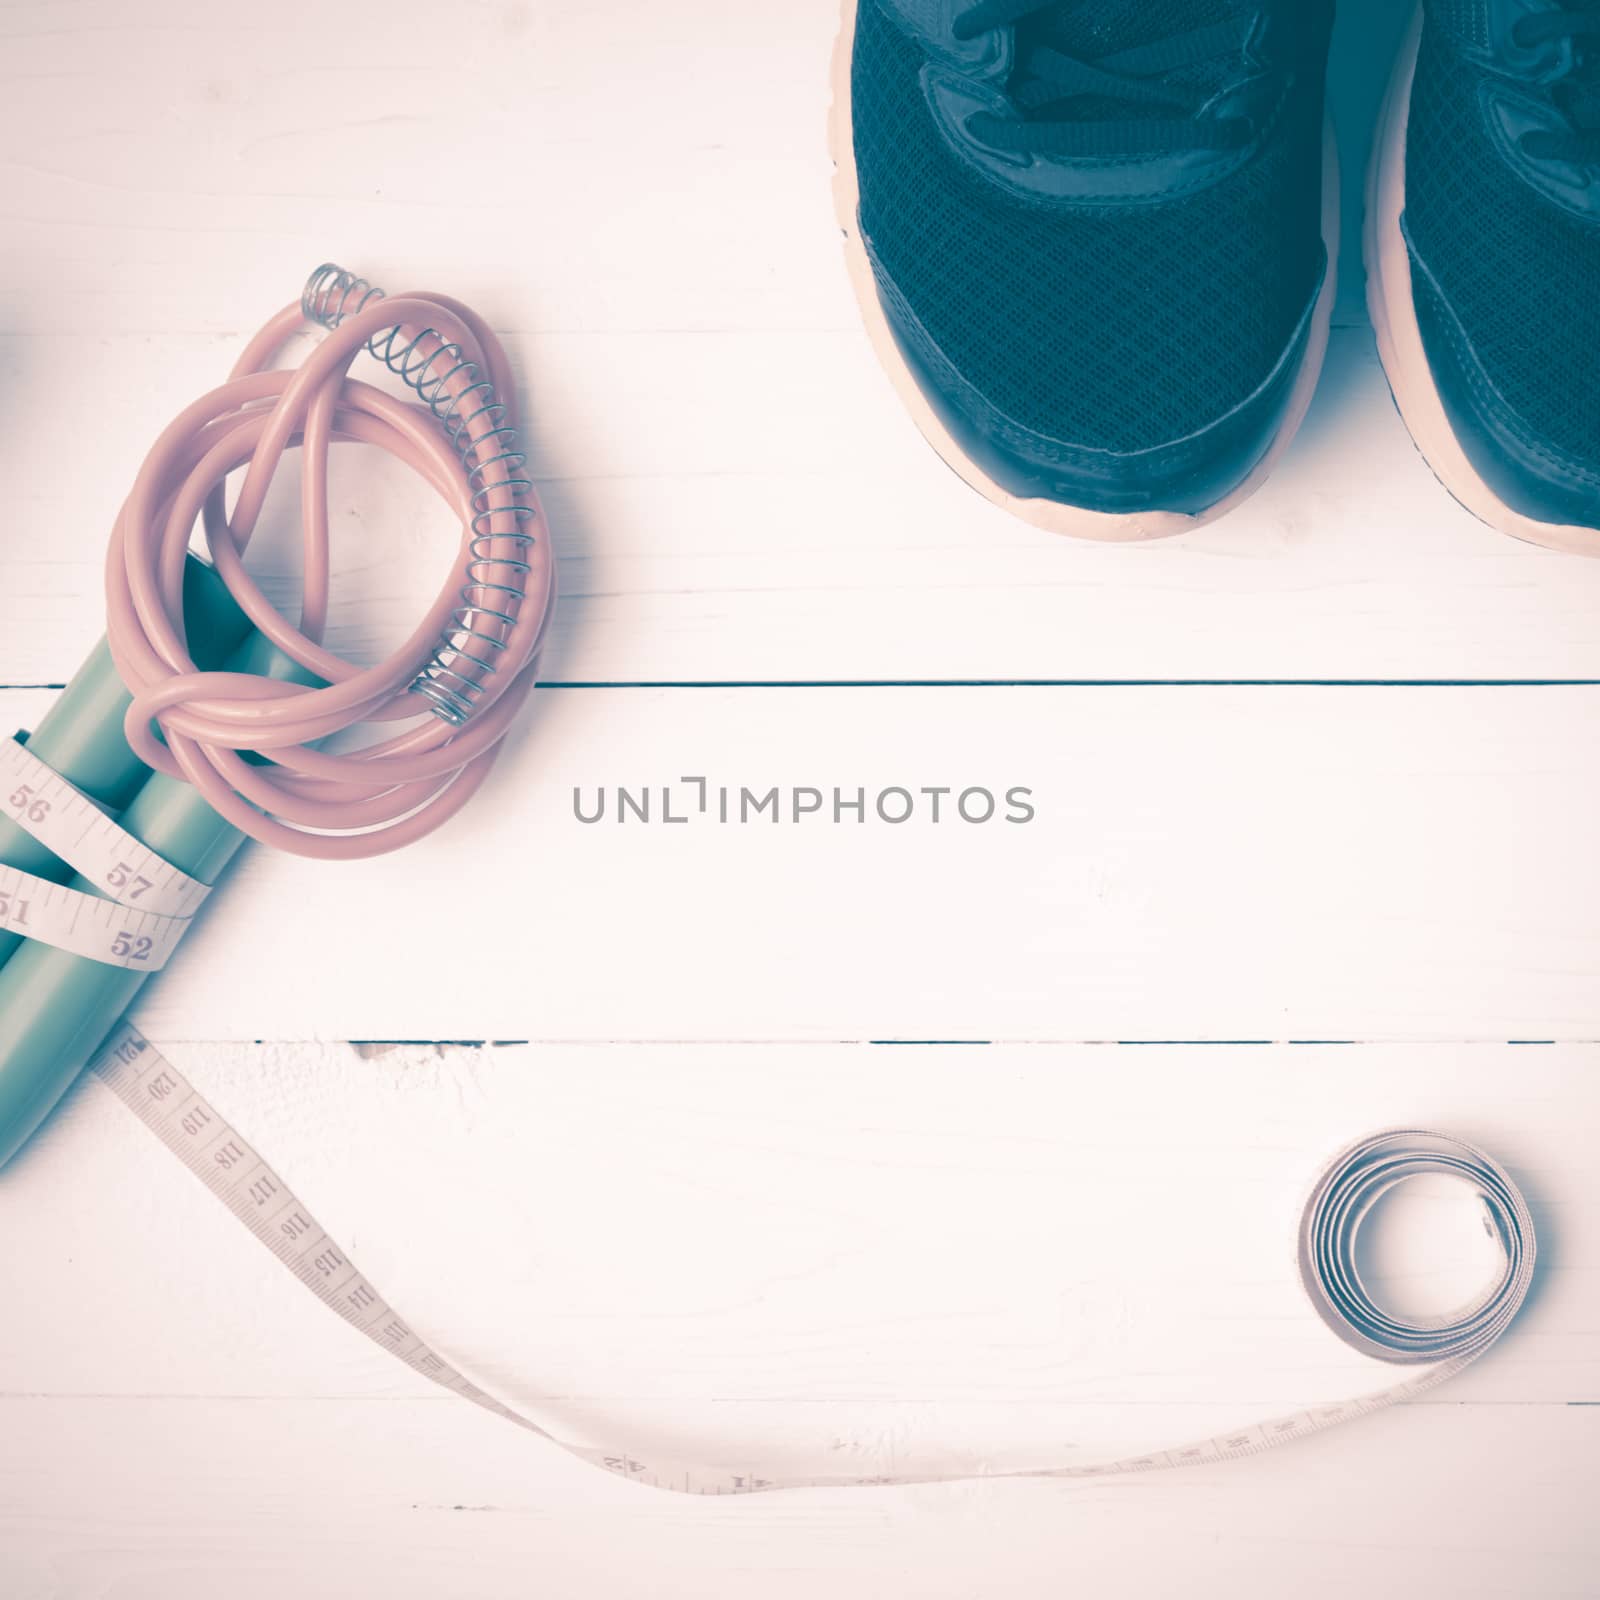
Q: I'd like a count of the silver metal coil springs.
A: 1